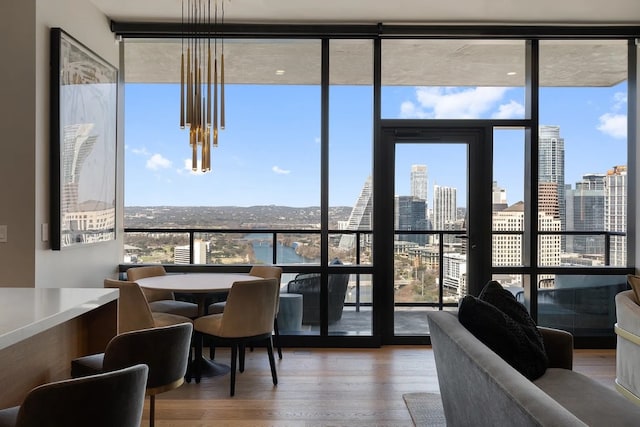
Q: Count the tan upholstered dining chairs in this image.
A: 4